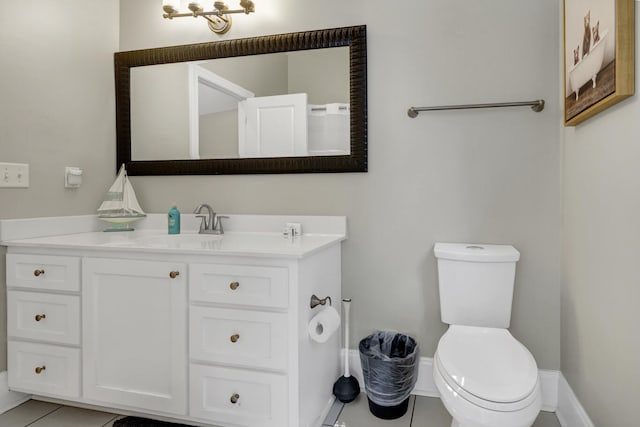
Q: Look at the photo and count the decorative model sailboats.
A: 1